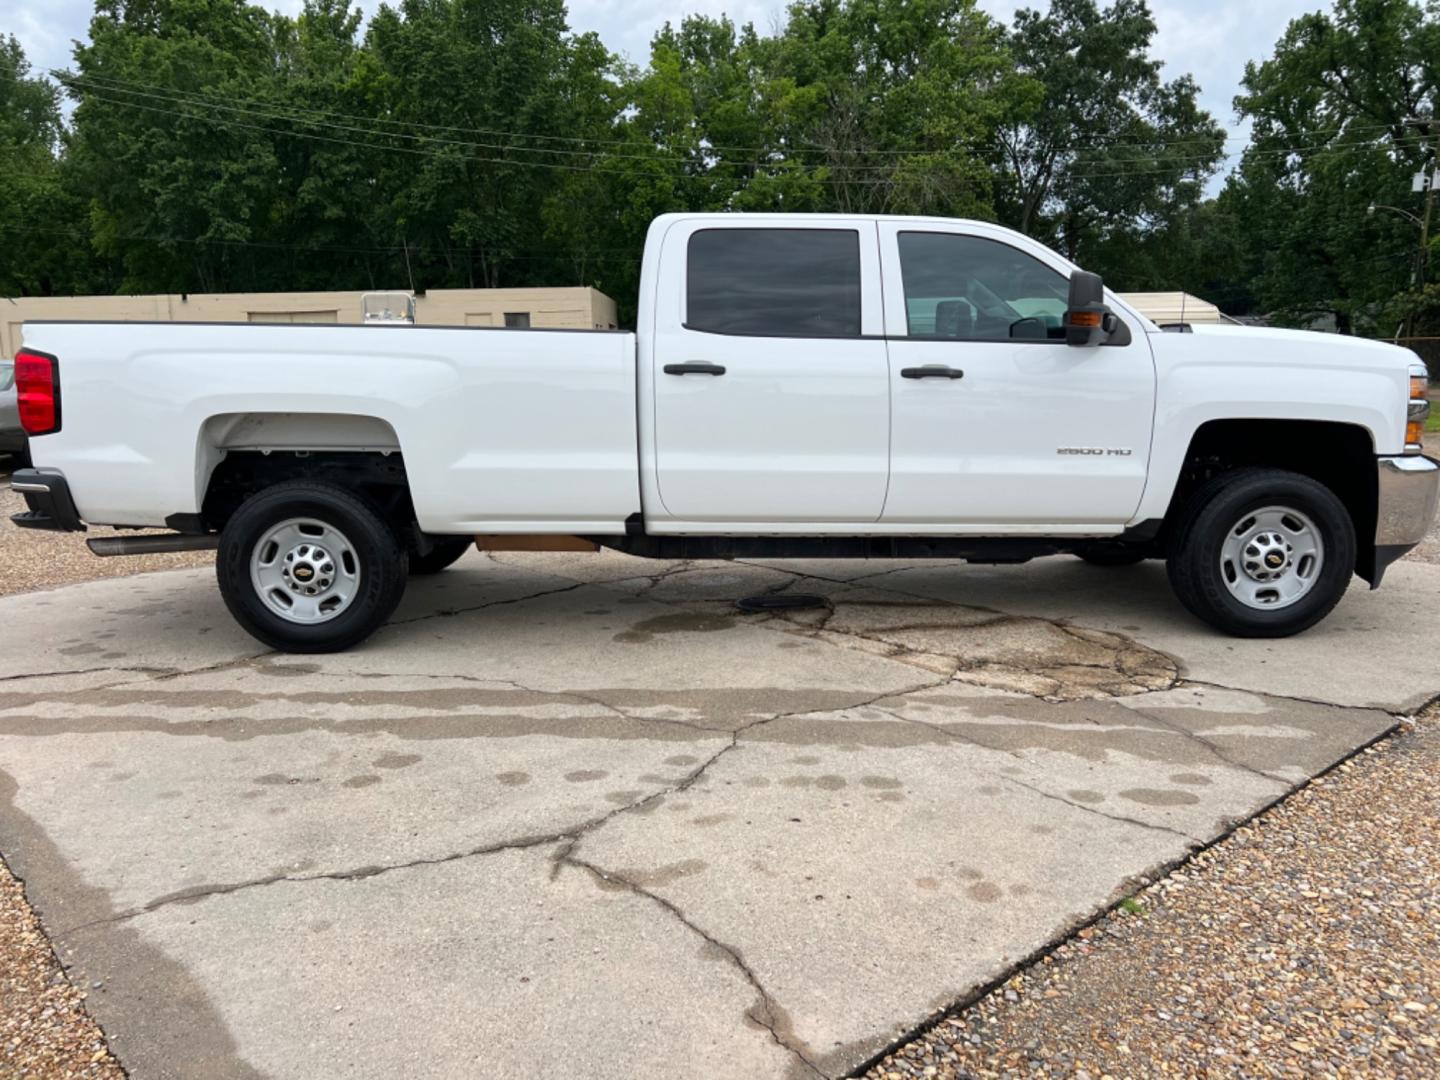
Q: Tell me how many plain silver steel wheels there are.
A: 2